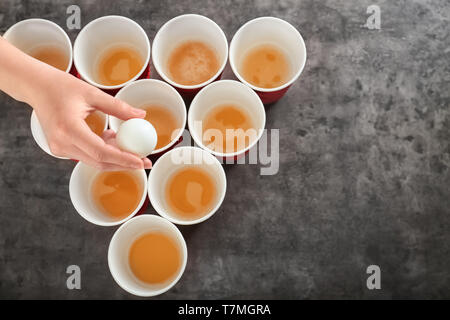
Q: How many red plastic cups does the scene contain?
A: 10